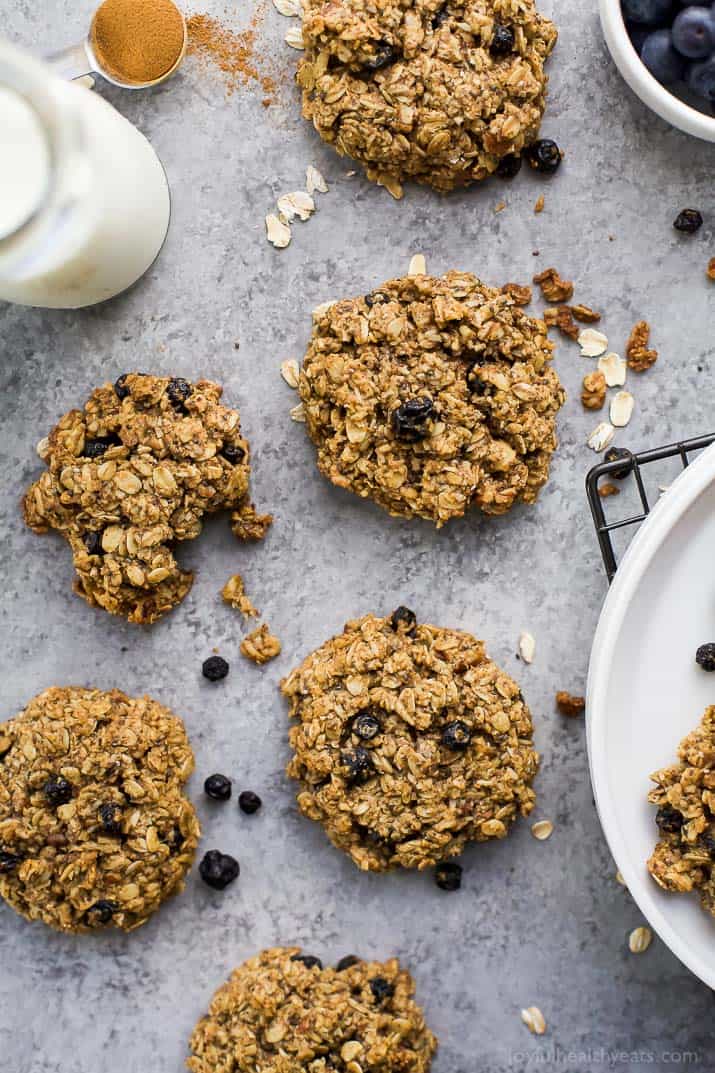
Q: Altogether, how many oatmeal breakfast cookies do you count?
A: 7